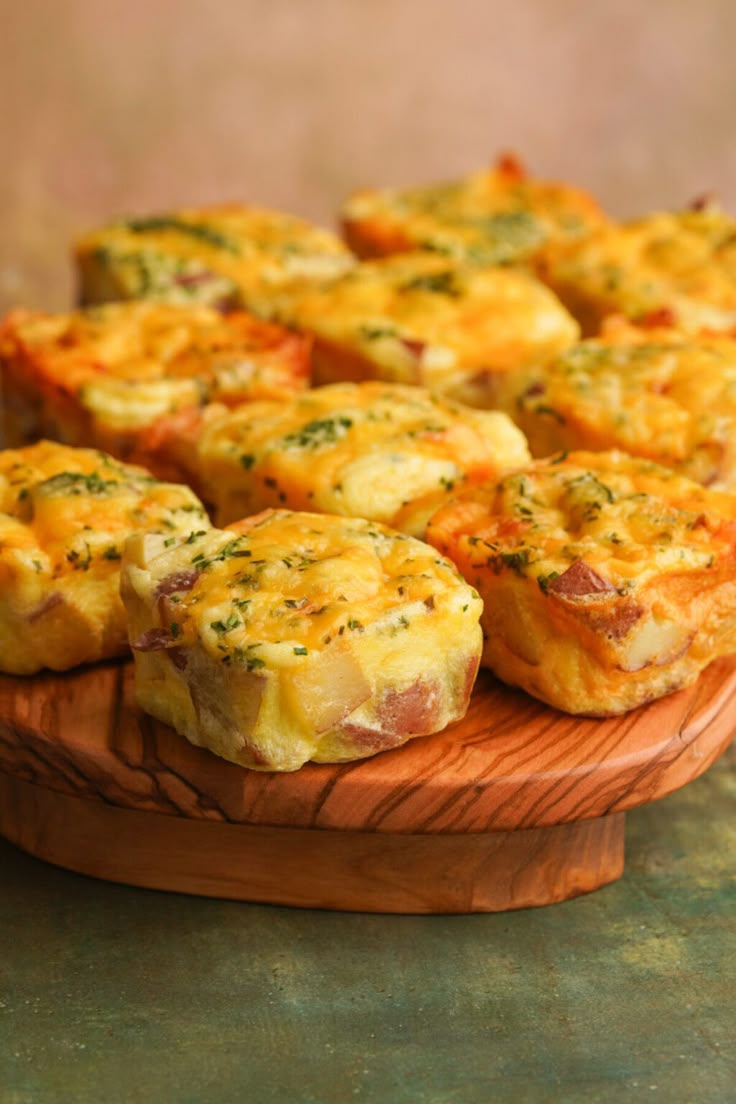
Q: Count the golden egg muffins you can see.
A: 10